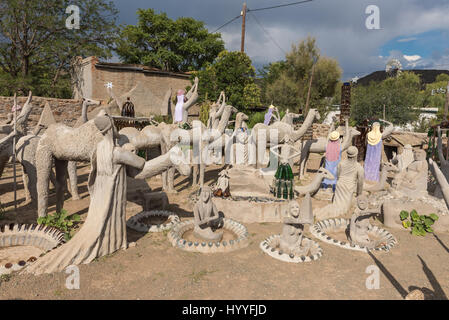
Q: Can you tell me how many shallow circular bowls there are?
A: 5